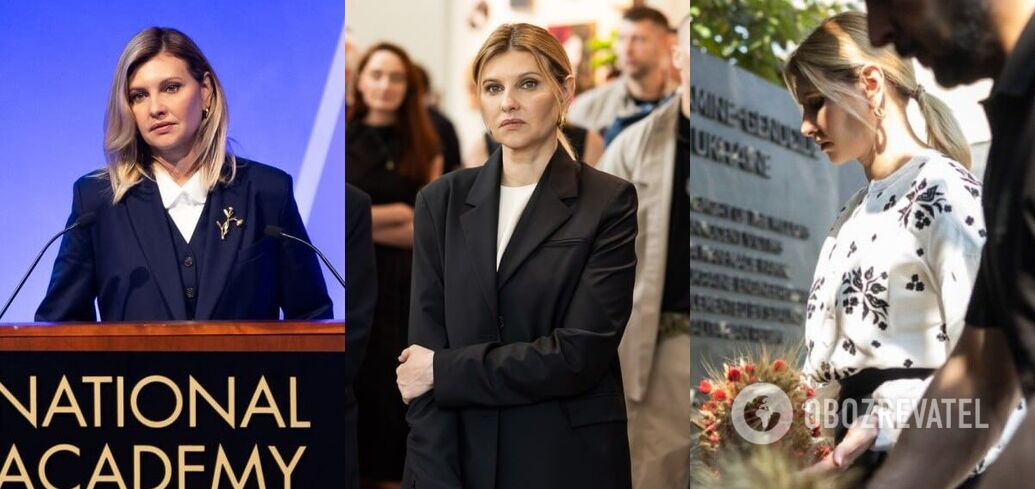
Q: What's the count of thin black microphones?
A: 2